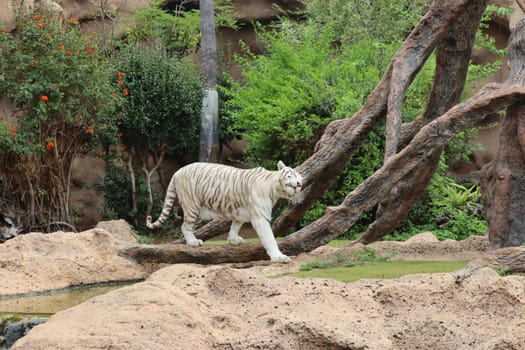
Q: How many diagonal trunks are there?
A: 3